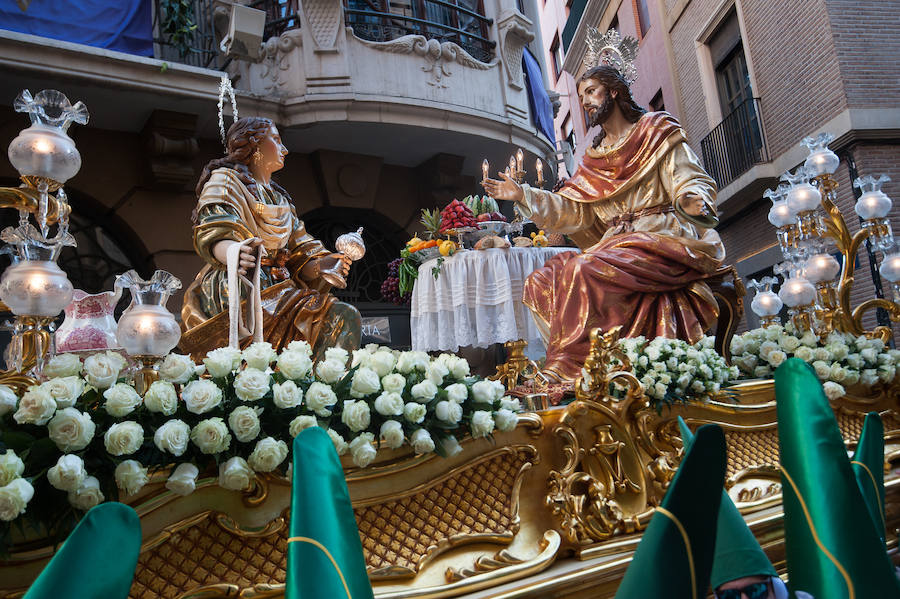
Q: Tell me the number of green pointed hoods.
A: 6